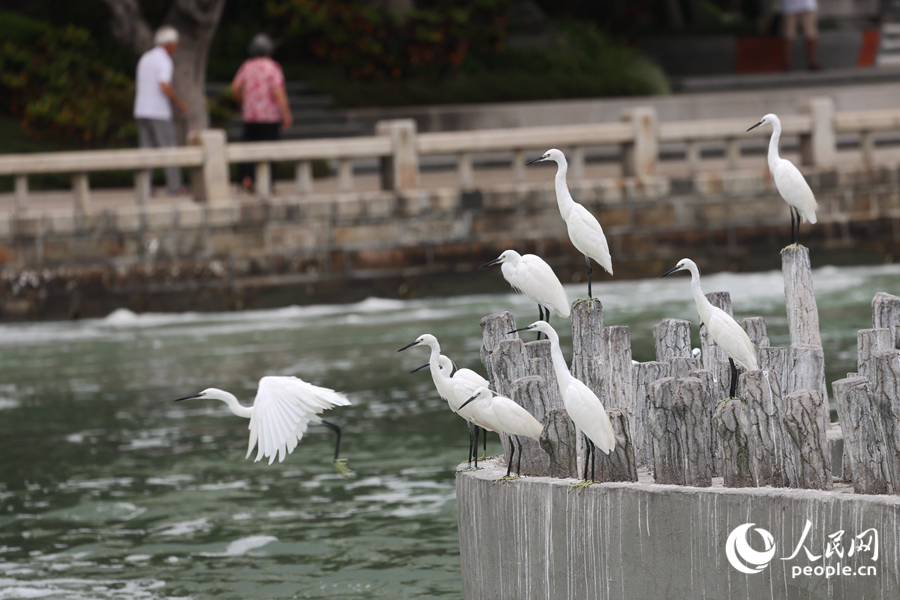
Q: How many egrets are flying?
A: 1